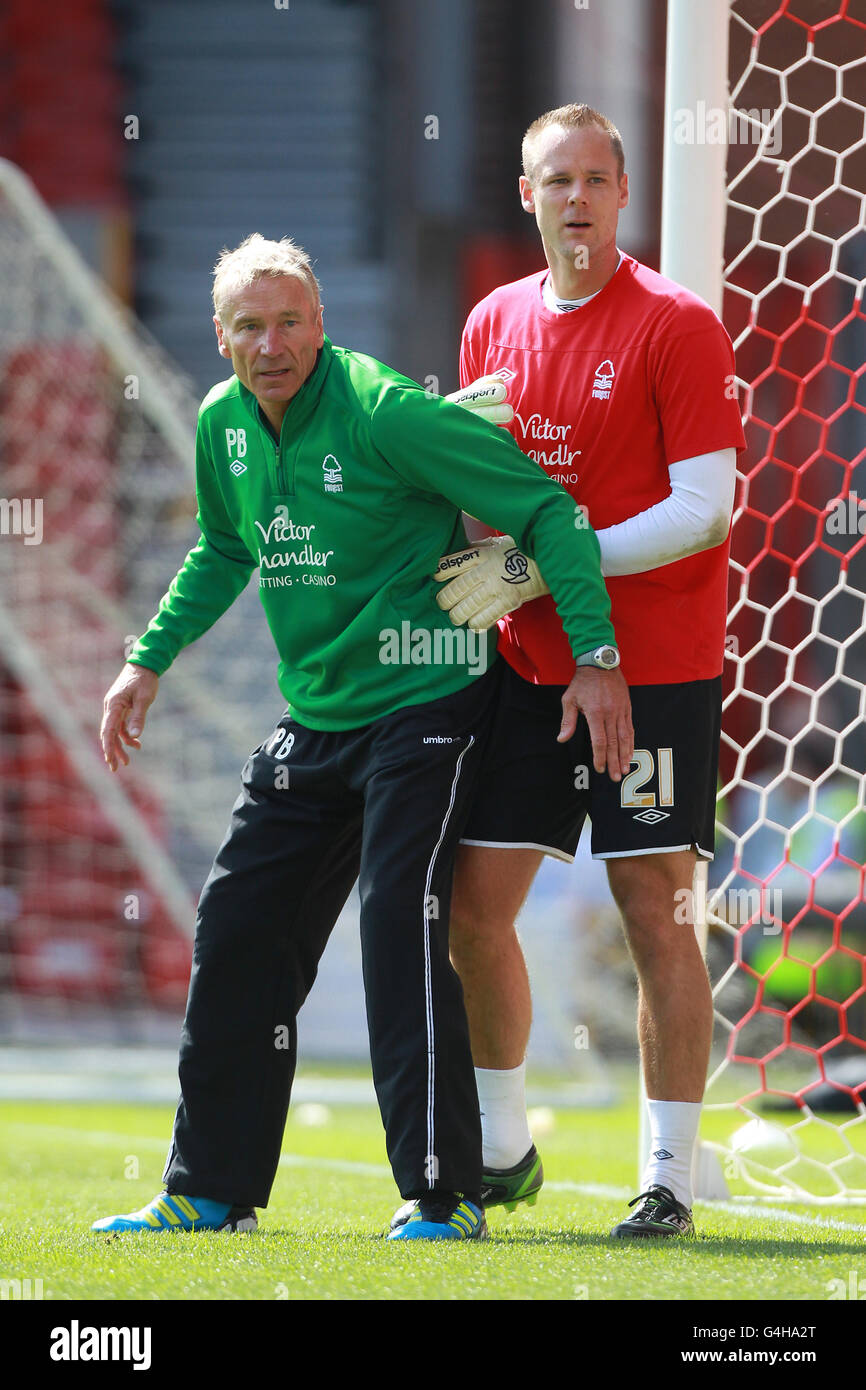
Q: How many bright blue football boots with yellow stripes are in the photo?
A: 2